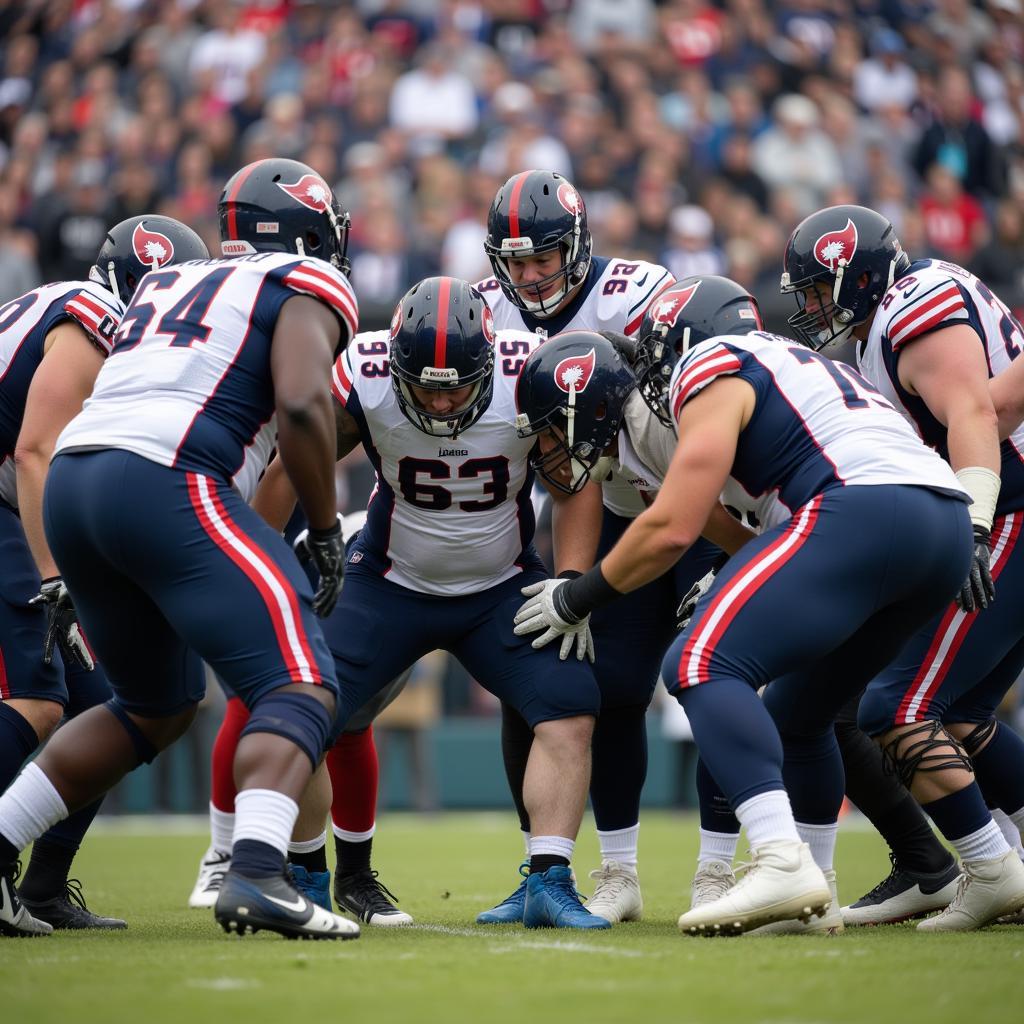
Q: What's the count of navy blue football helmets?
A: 7